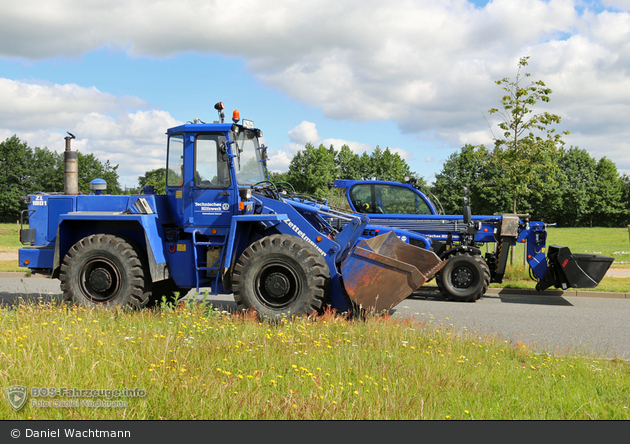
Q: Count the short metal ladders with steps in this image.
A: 1